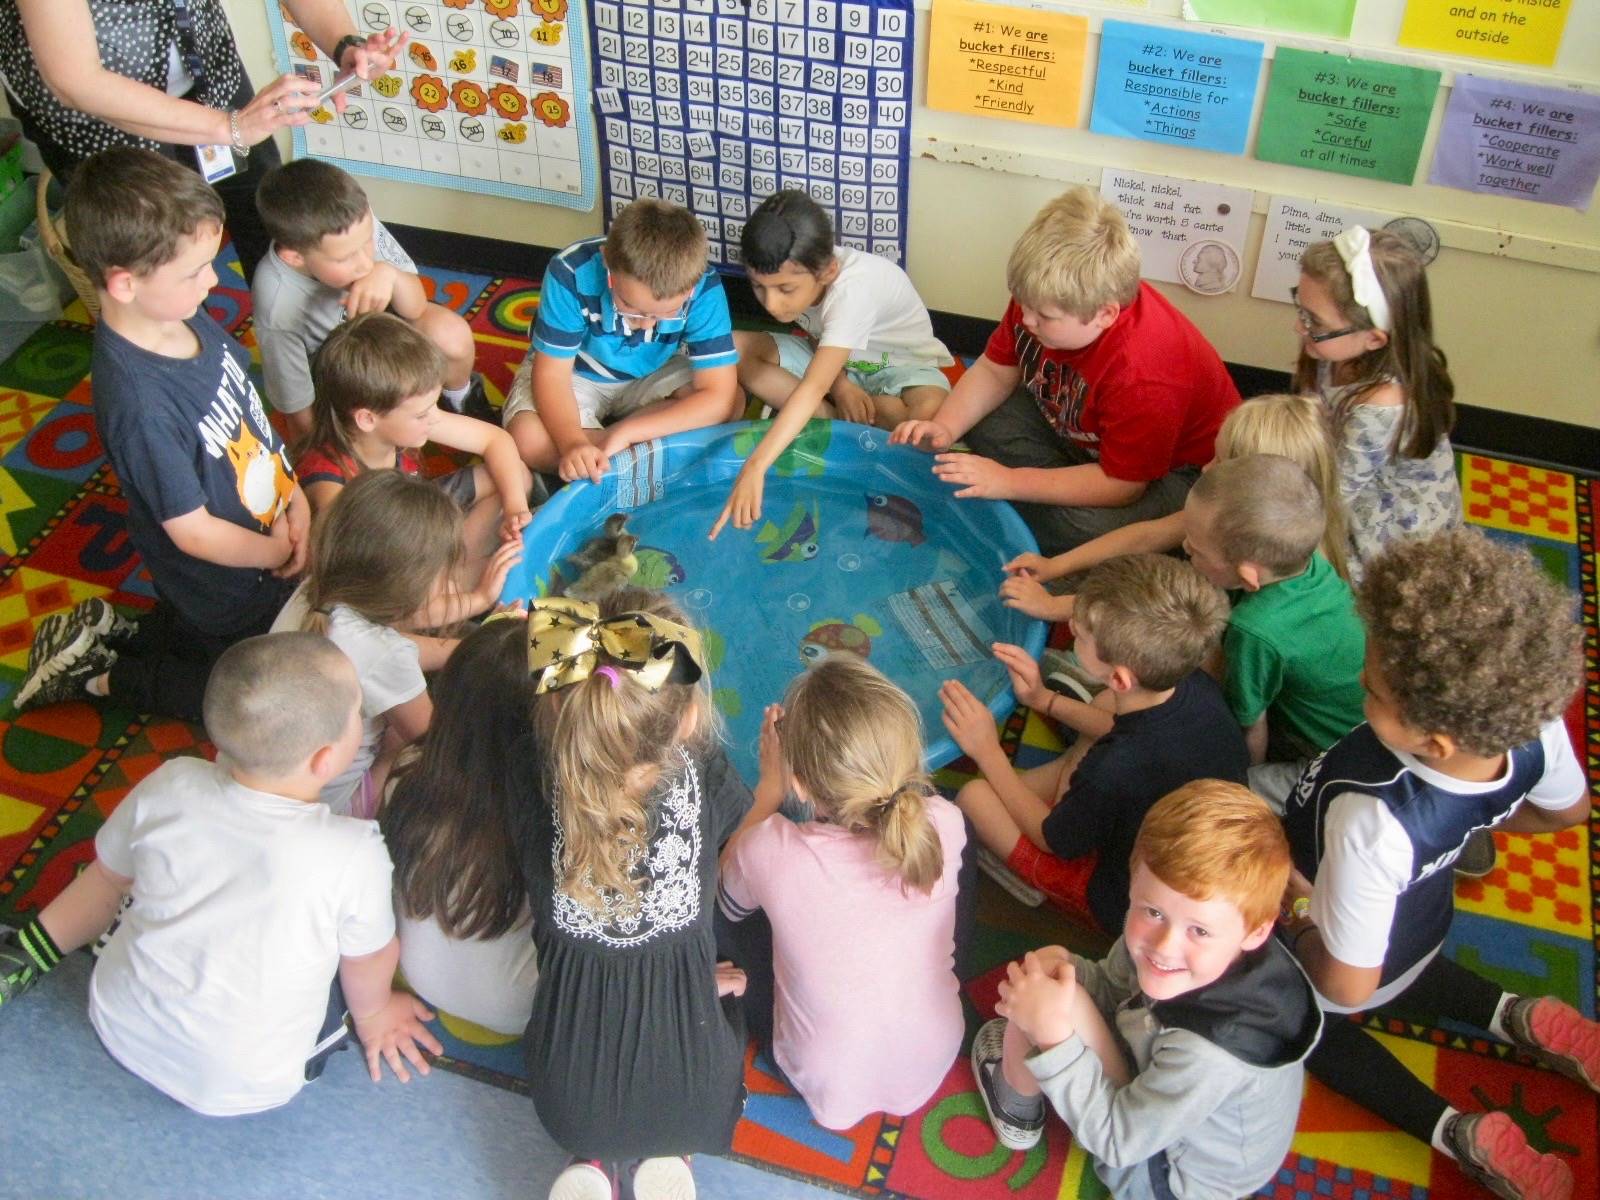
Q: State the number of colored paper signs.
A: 6